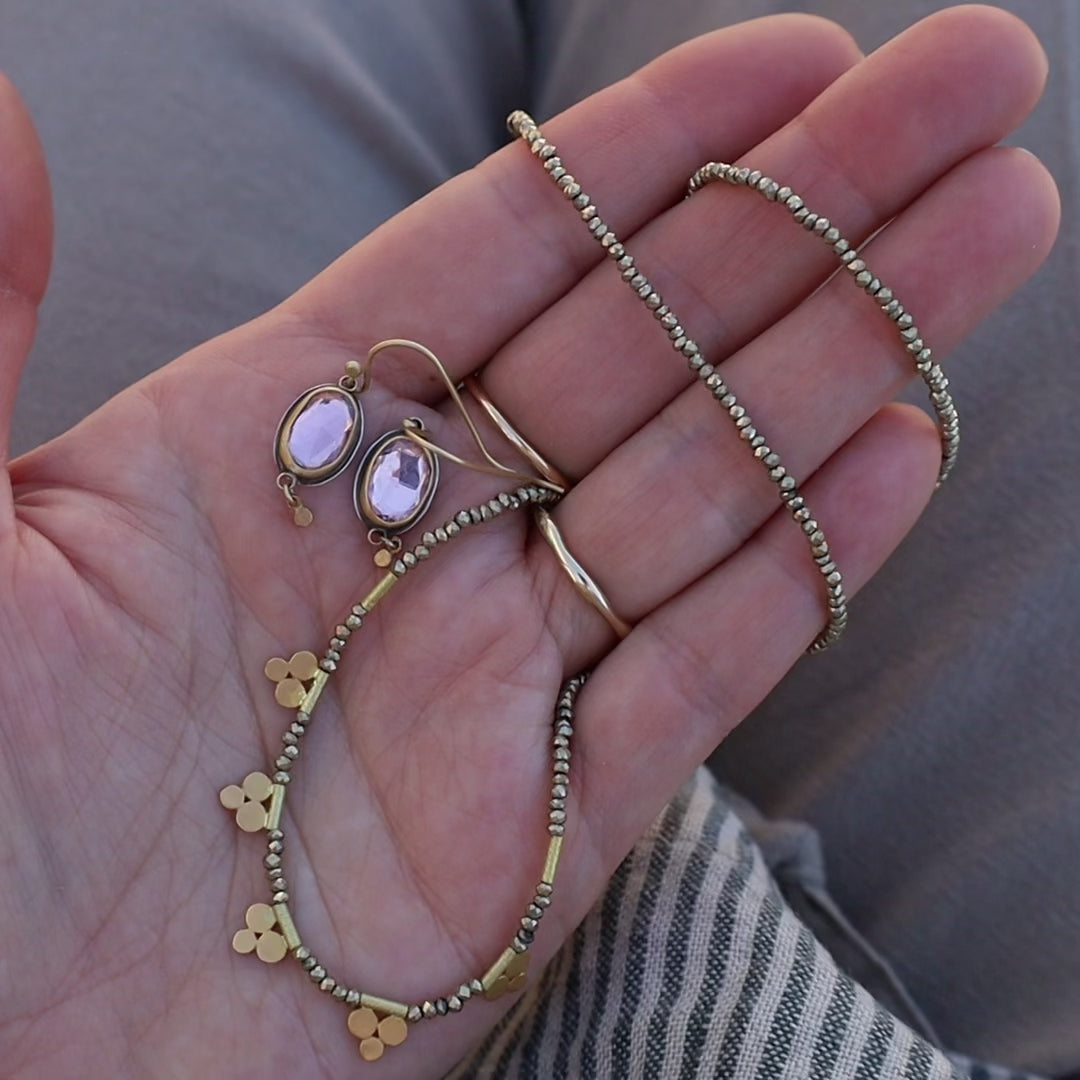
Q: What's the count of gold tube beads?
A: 7